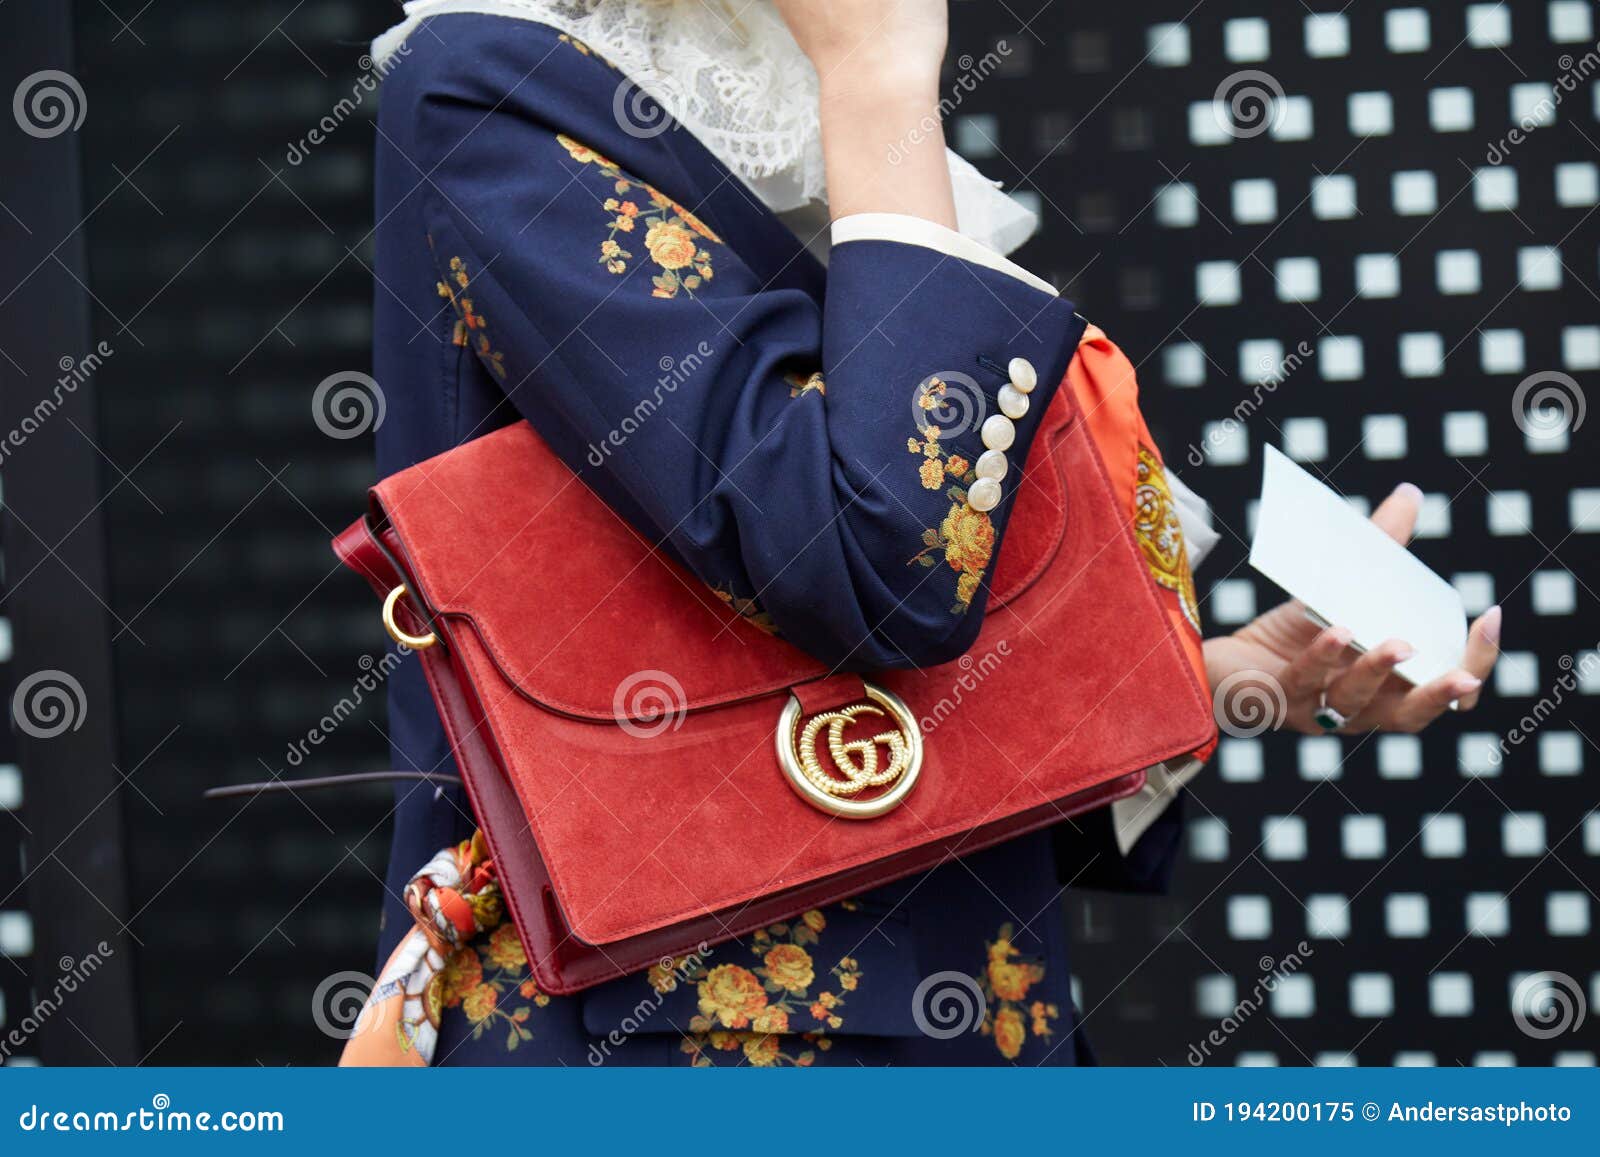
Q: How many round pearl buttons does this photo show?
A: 5